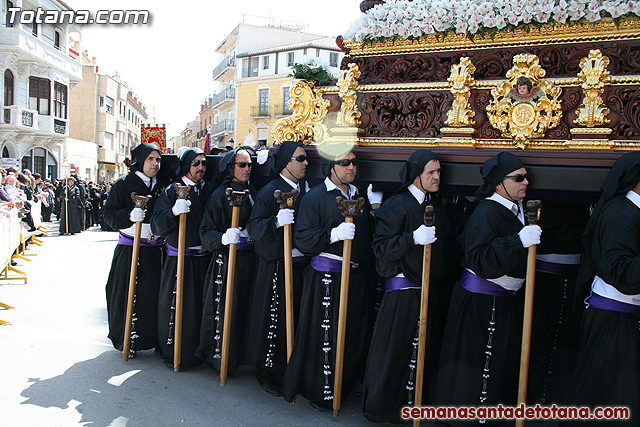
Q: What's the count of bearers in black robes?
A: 8